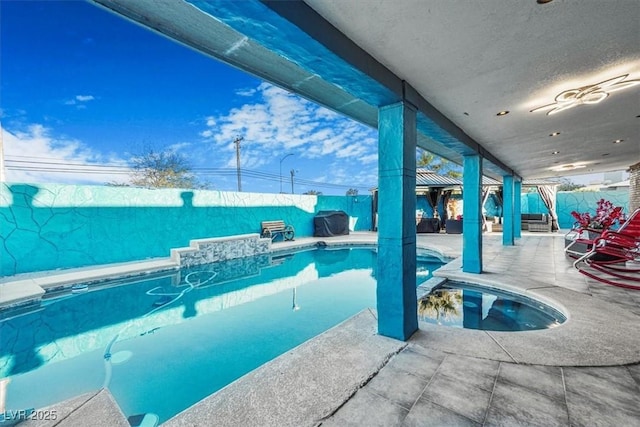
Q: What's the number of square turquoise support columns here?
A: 4